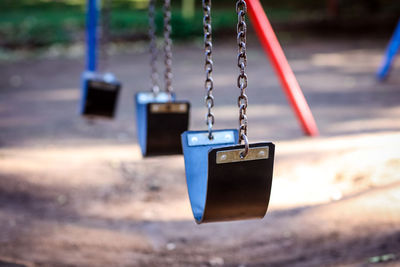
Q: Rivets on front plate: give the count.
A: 2